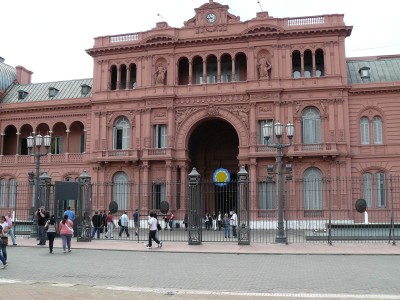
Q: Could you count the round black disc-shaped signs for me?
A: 3